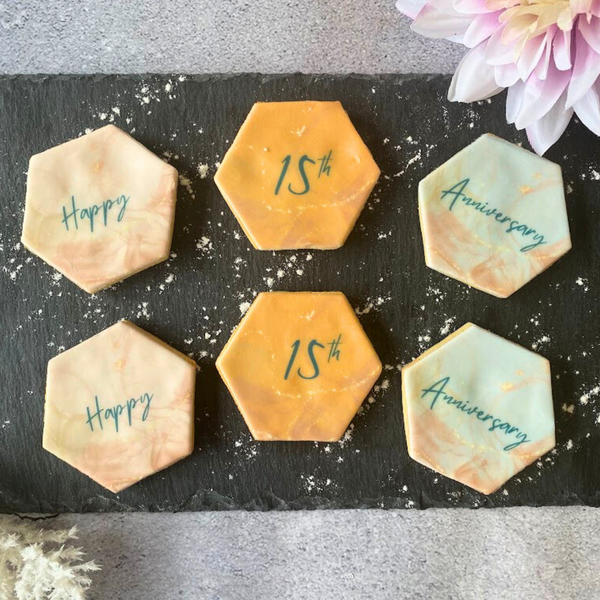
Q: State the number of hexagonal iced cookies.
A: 6